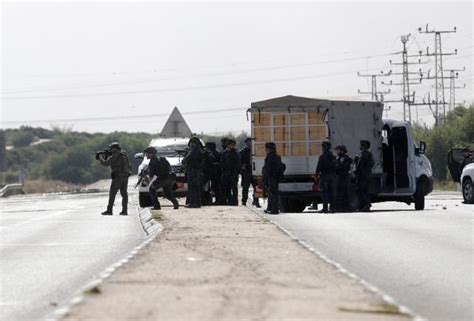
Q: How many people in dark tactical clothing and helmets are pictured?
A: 11